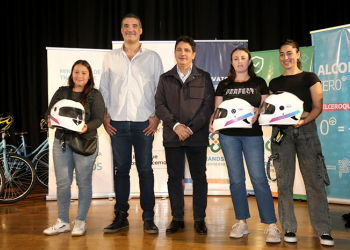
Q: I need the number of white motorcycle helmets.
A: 3